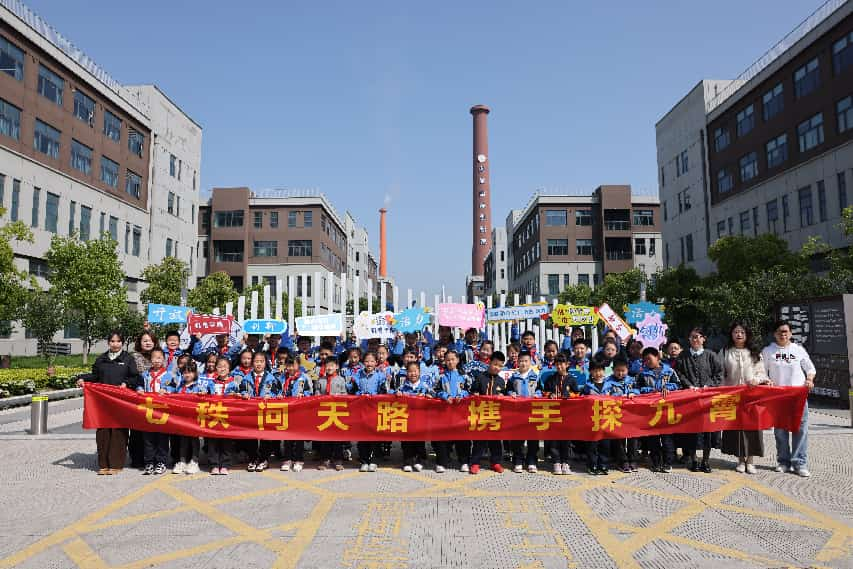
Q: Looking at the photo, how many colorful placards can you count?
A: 12